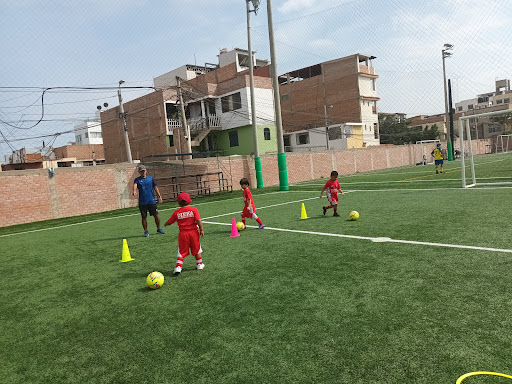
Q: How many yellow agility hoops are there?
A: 1